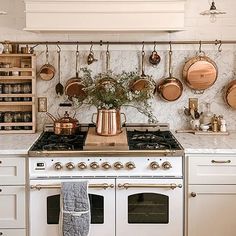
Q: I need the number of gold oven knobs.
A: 9